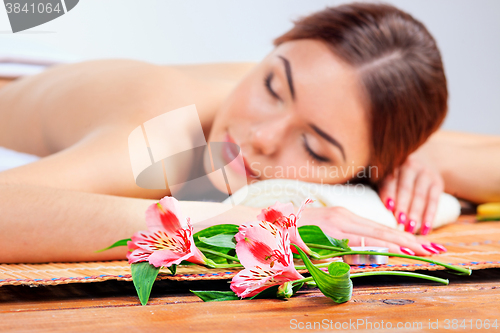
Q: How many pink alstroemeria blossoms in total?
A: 3